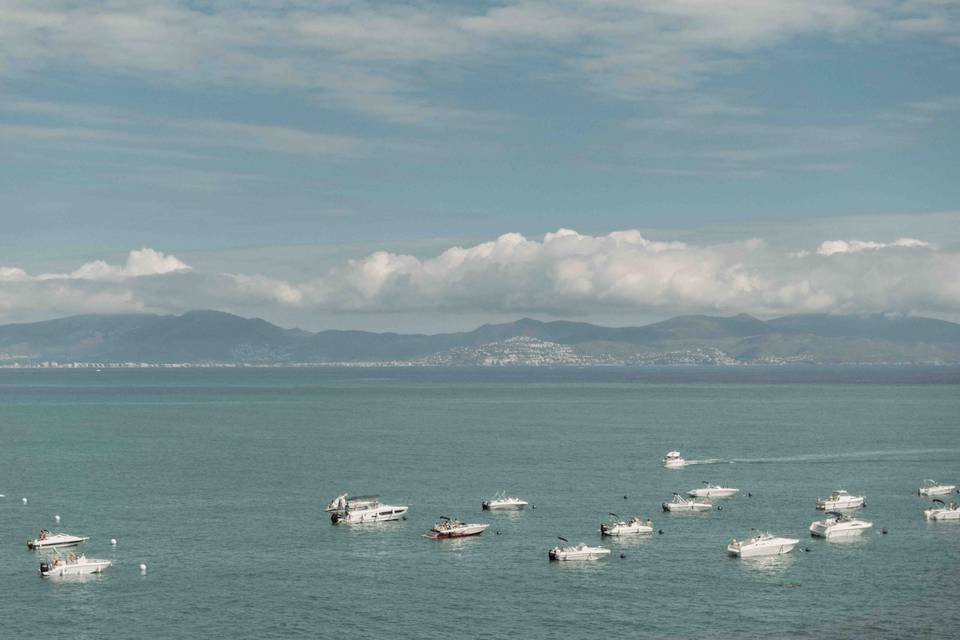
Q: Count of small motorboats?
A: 15